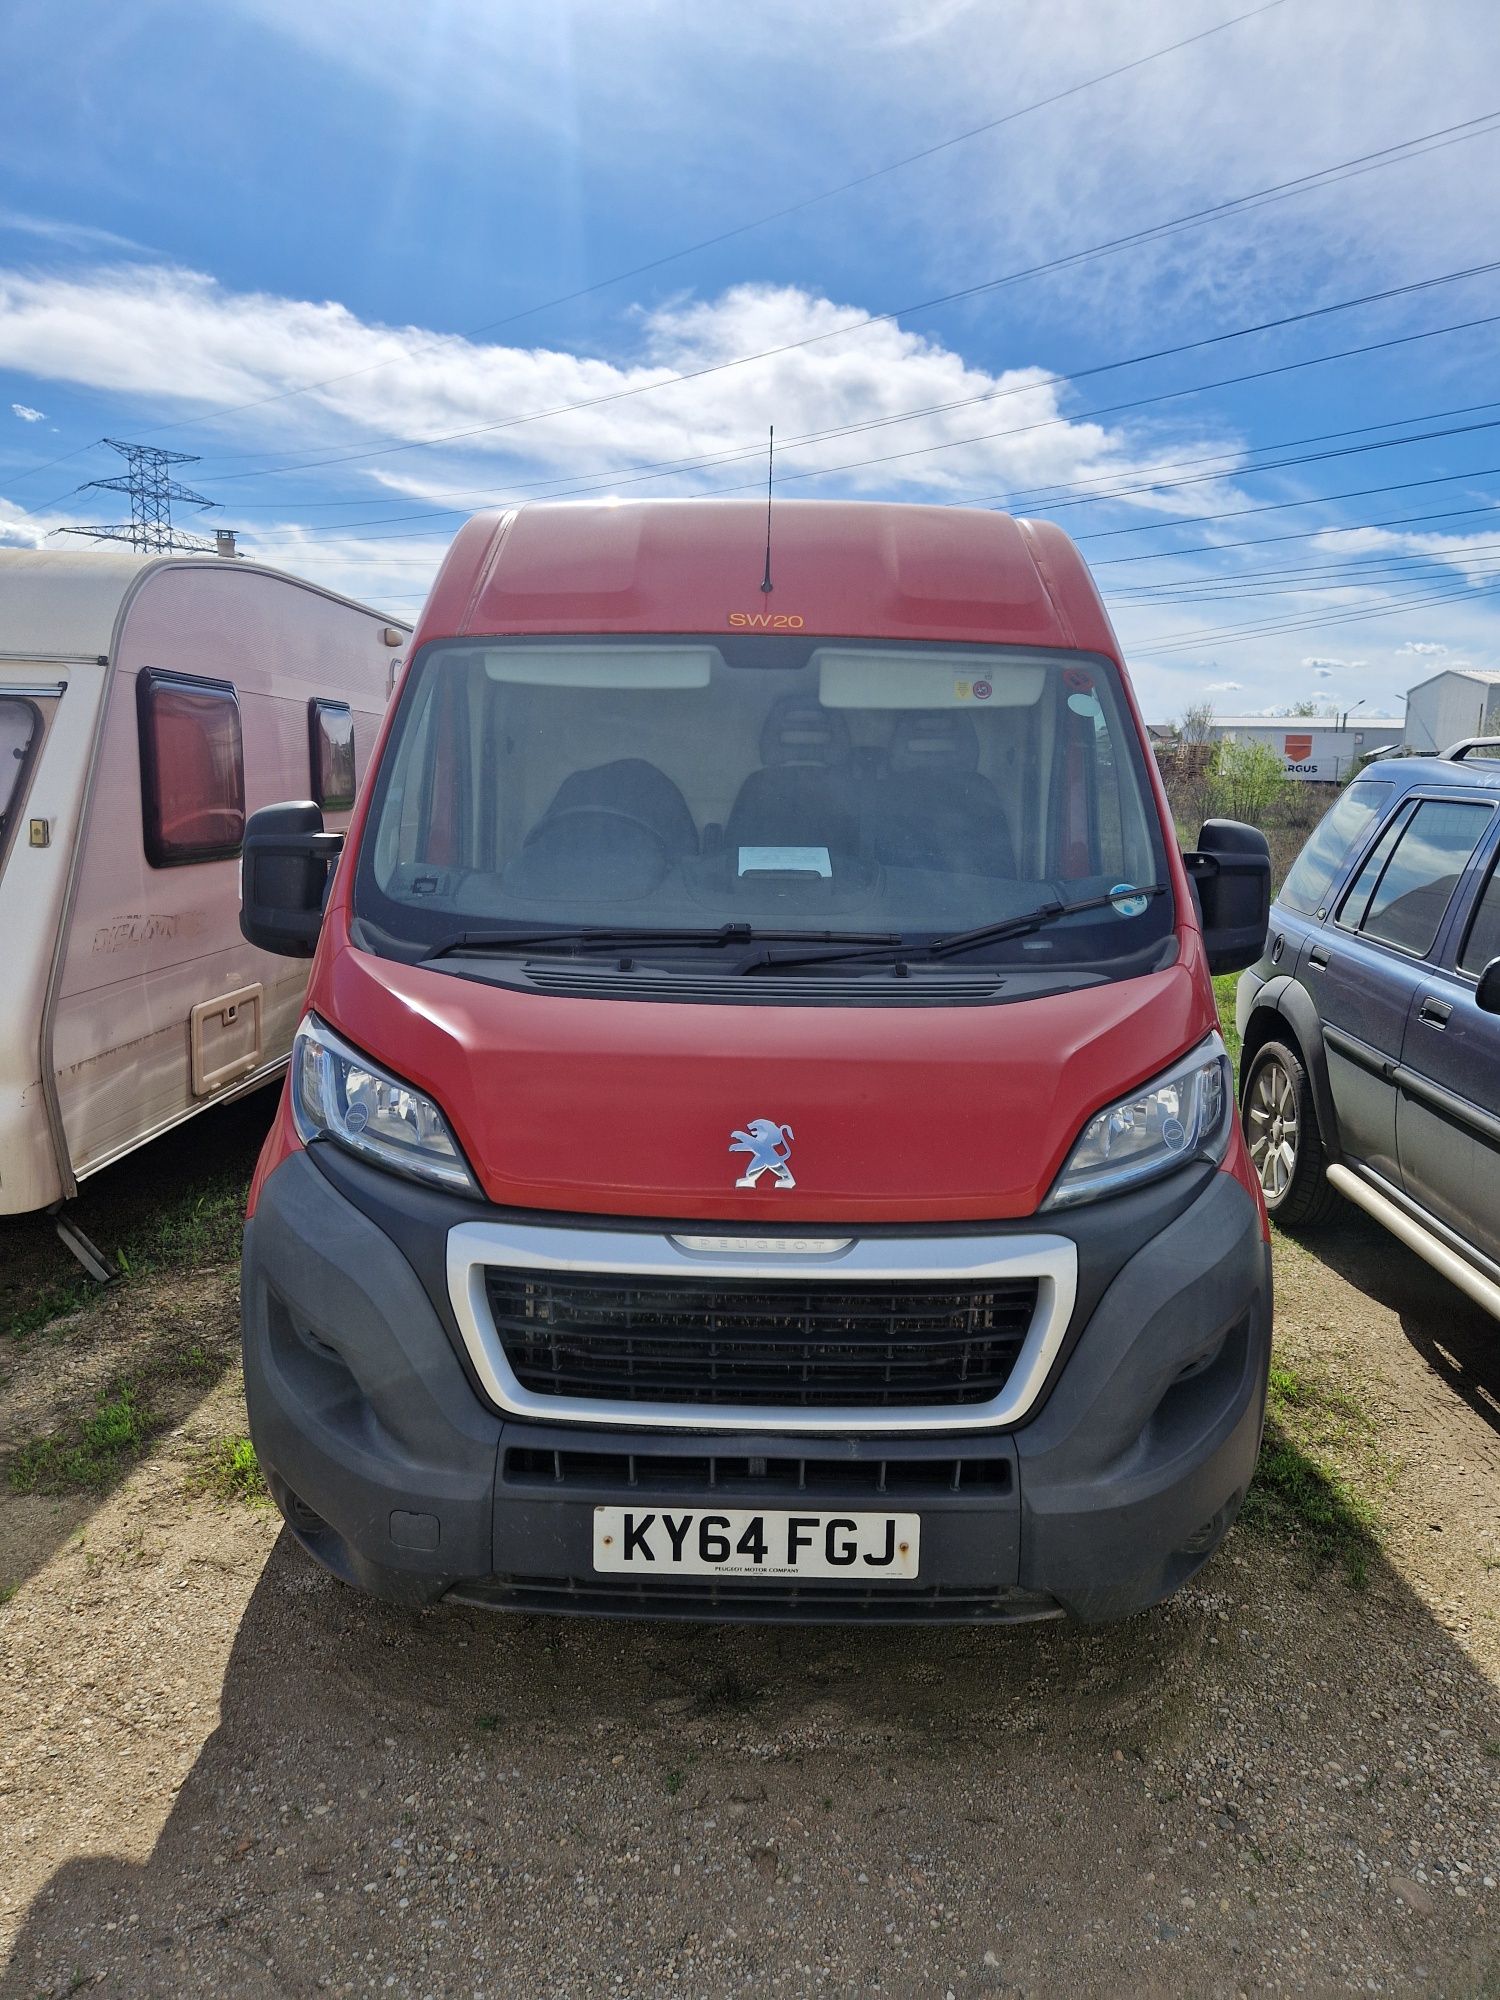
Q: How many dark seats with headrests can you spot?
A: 2